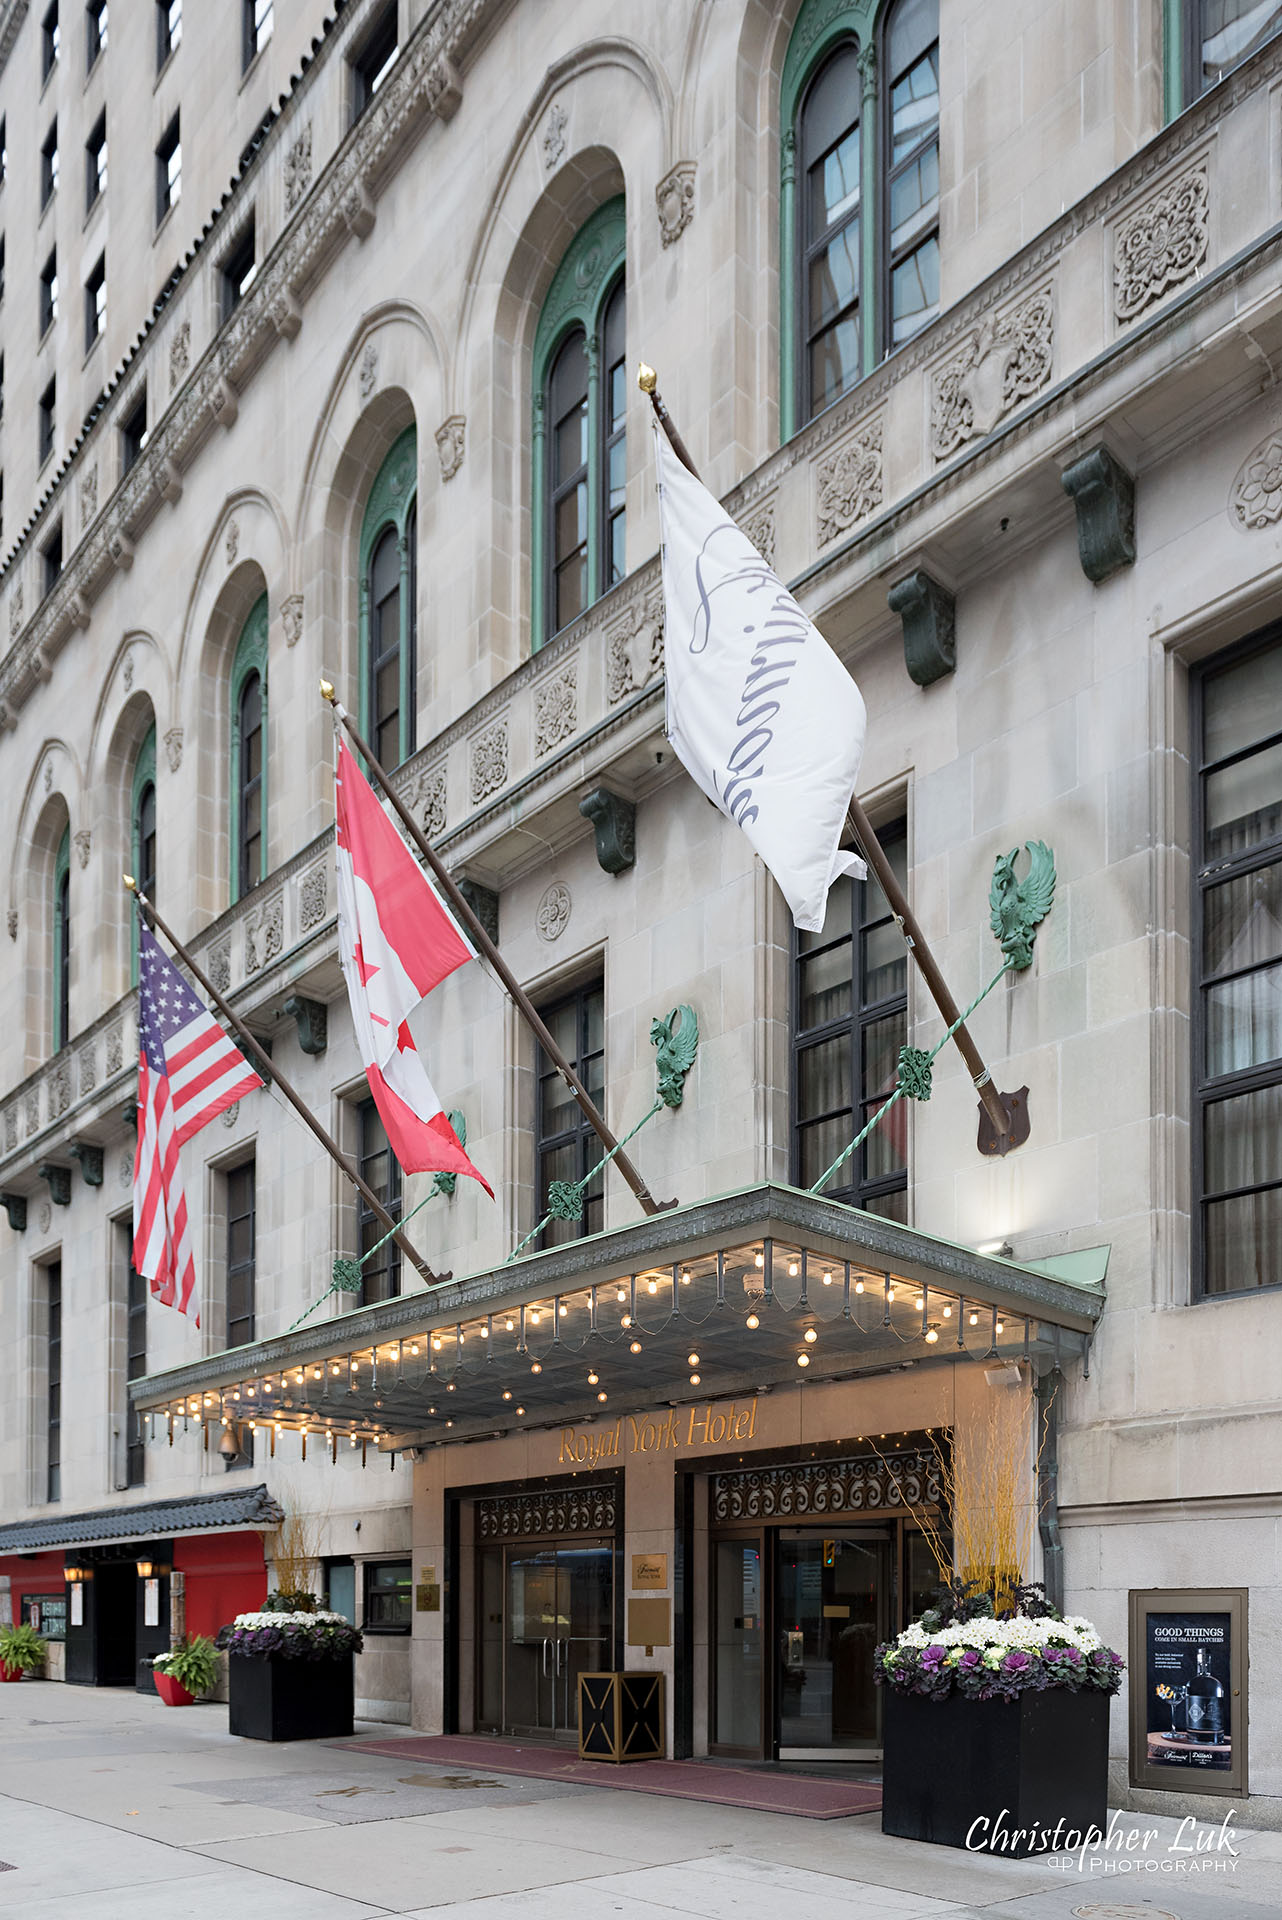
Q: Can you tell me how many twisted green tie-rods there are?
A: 3